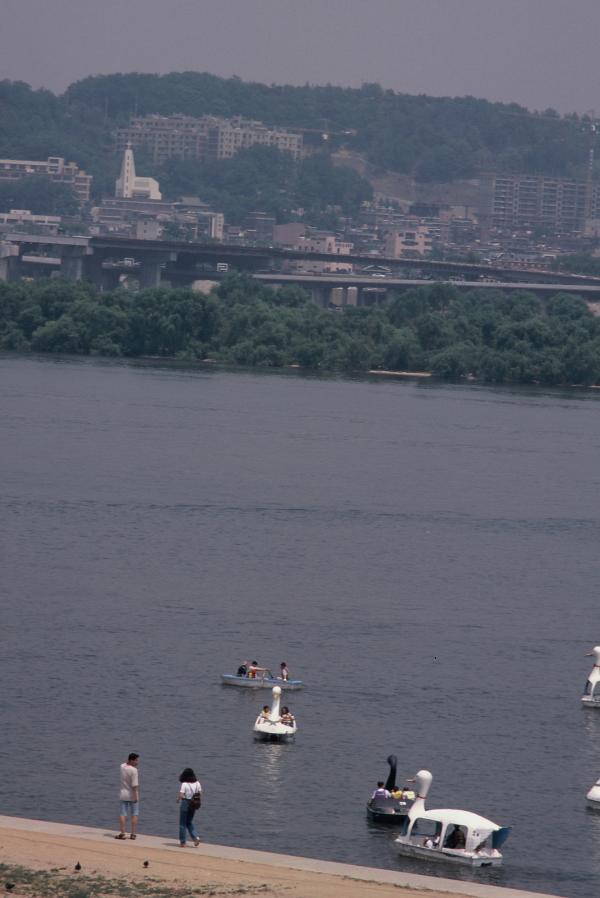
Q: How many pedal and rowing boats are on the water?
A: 6